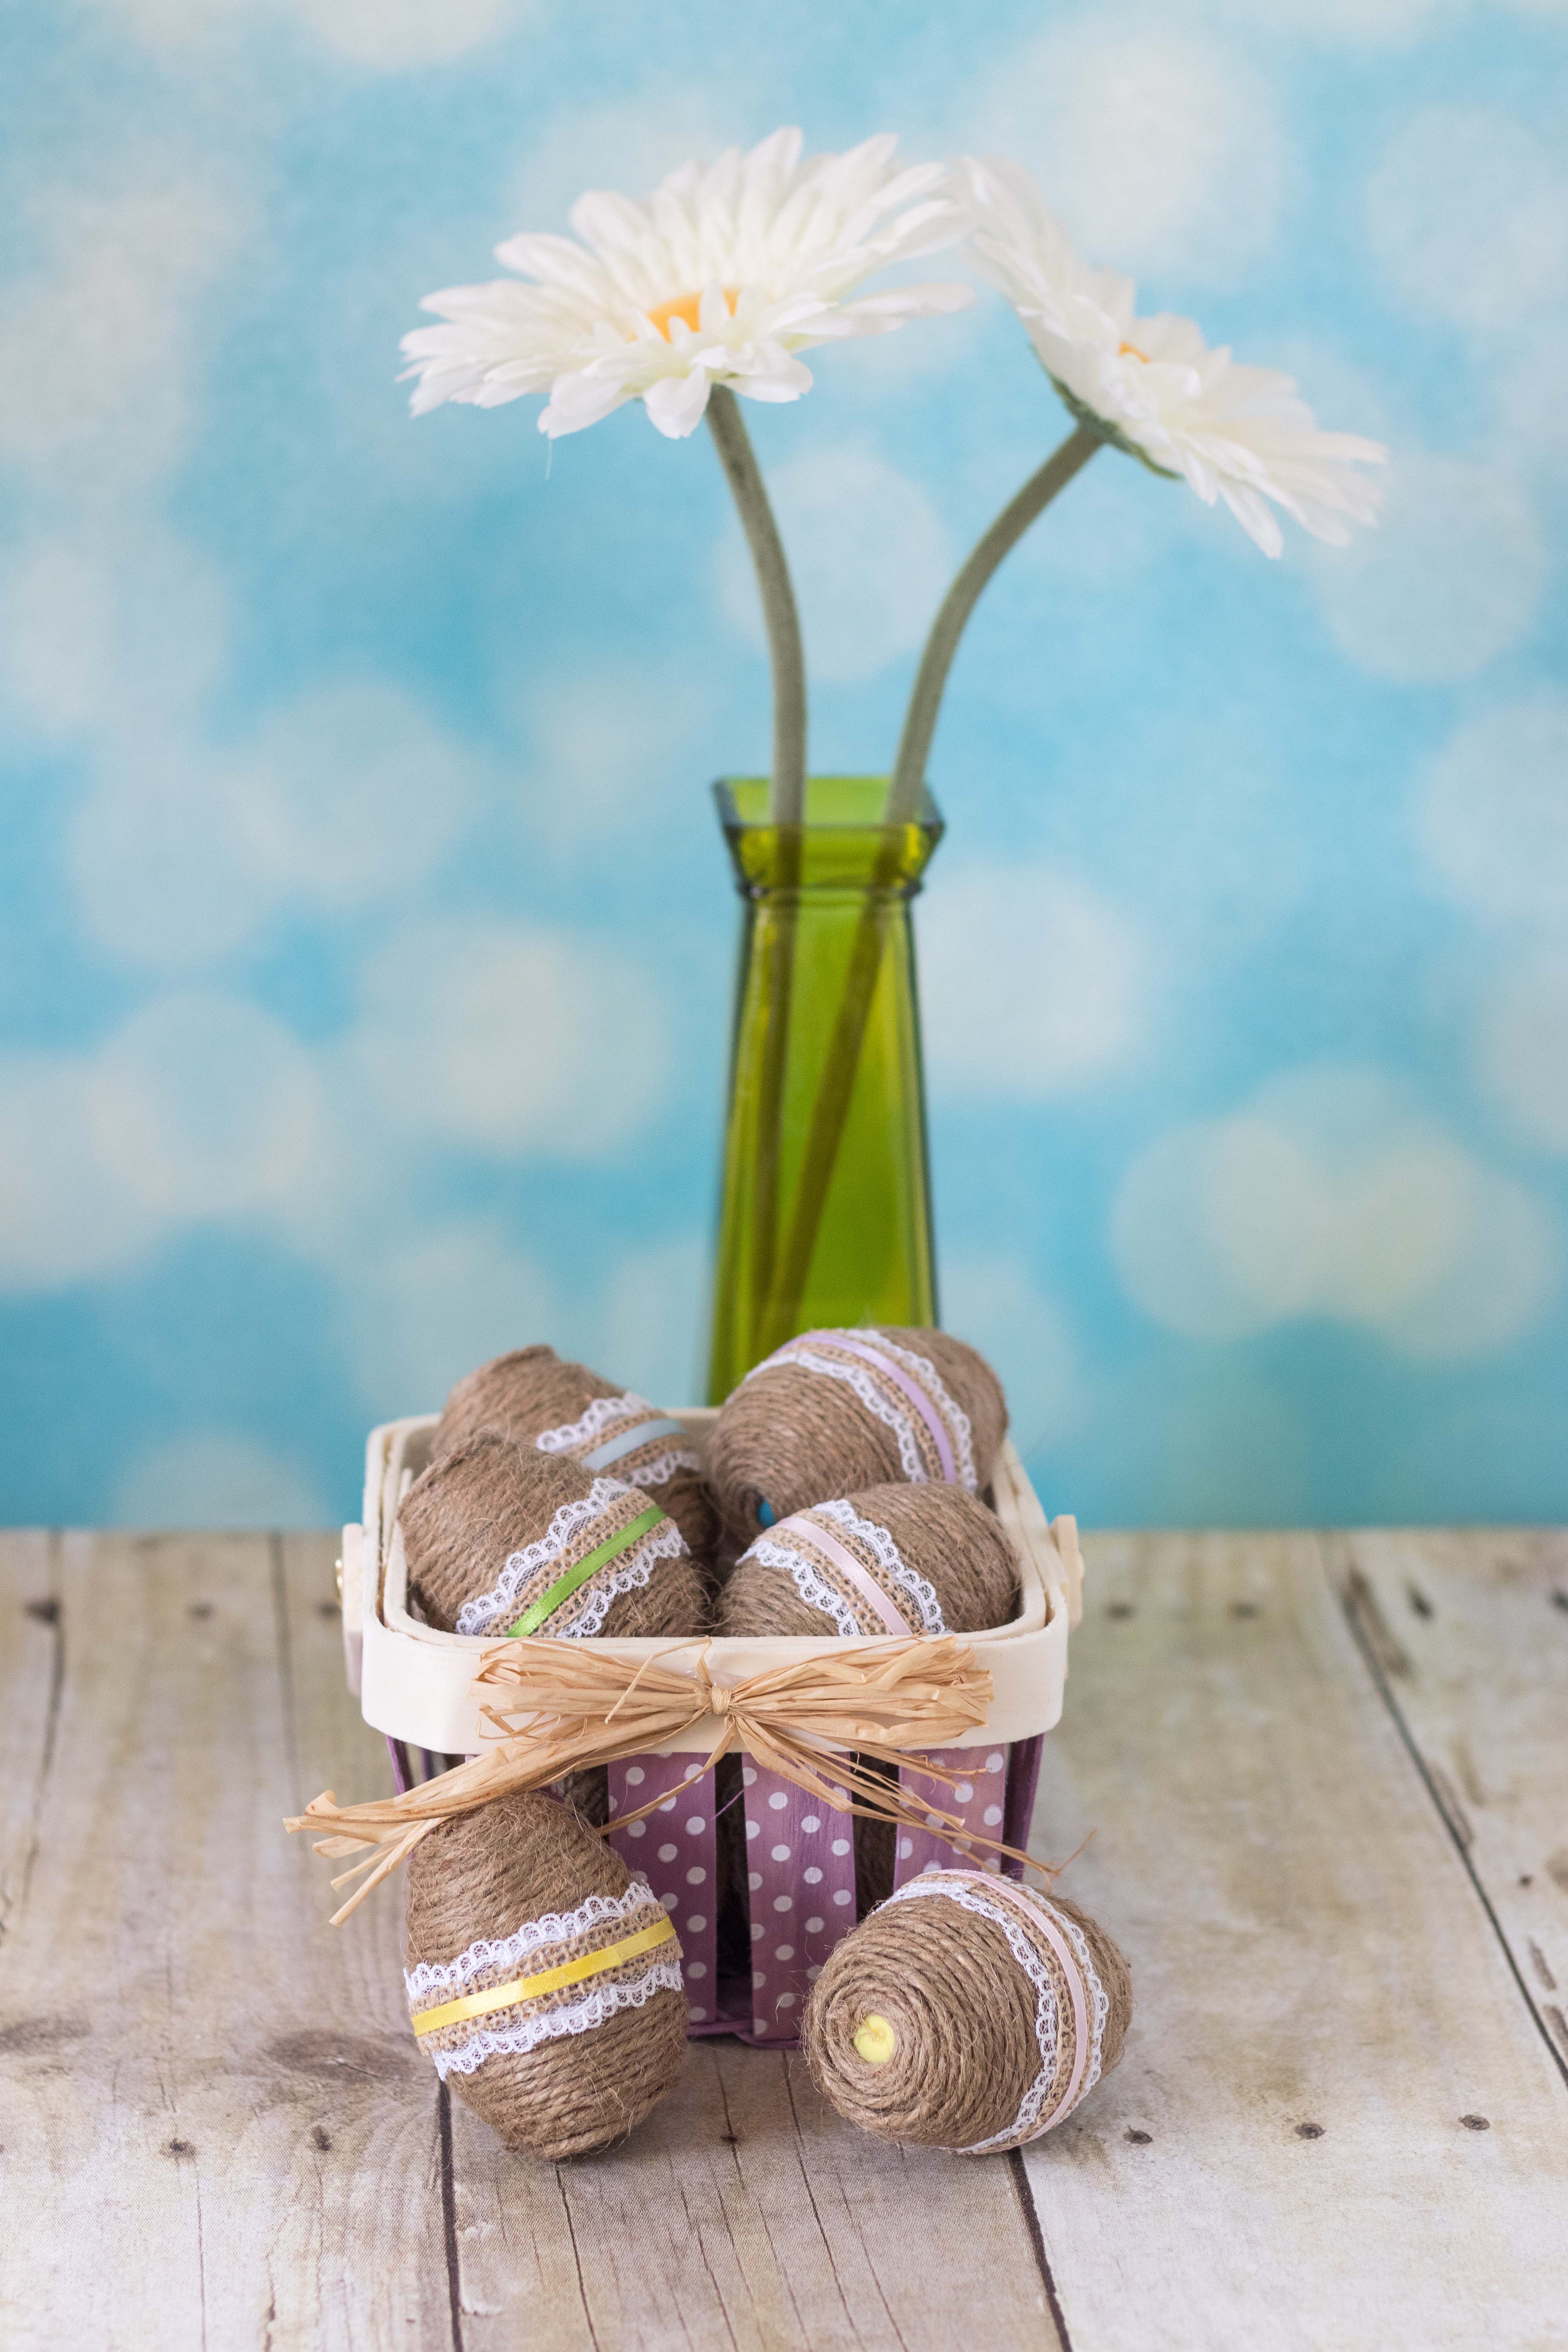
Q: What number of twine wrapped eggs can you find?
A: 6